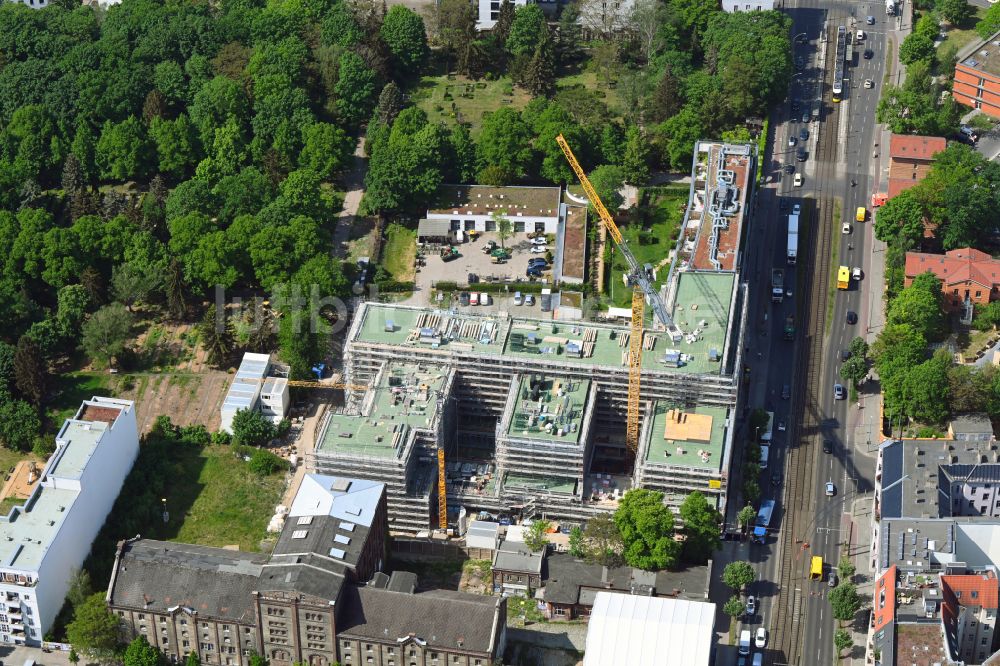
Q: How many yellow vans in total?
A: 3